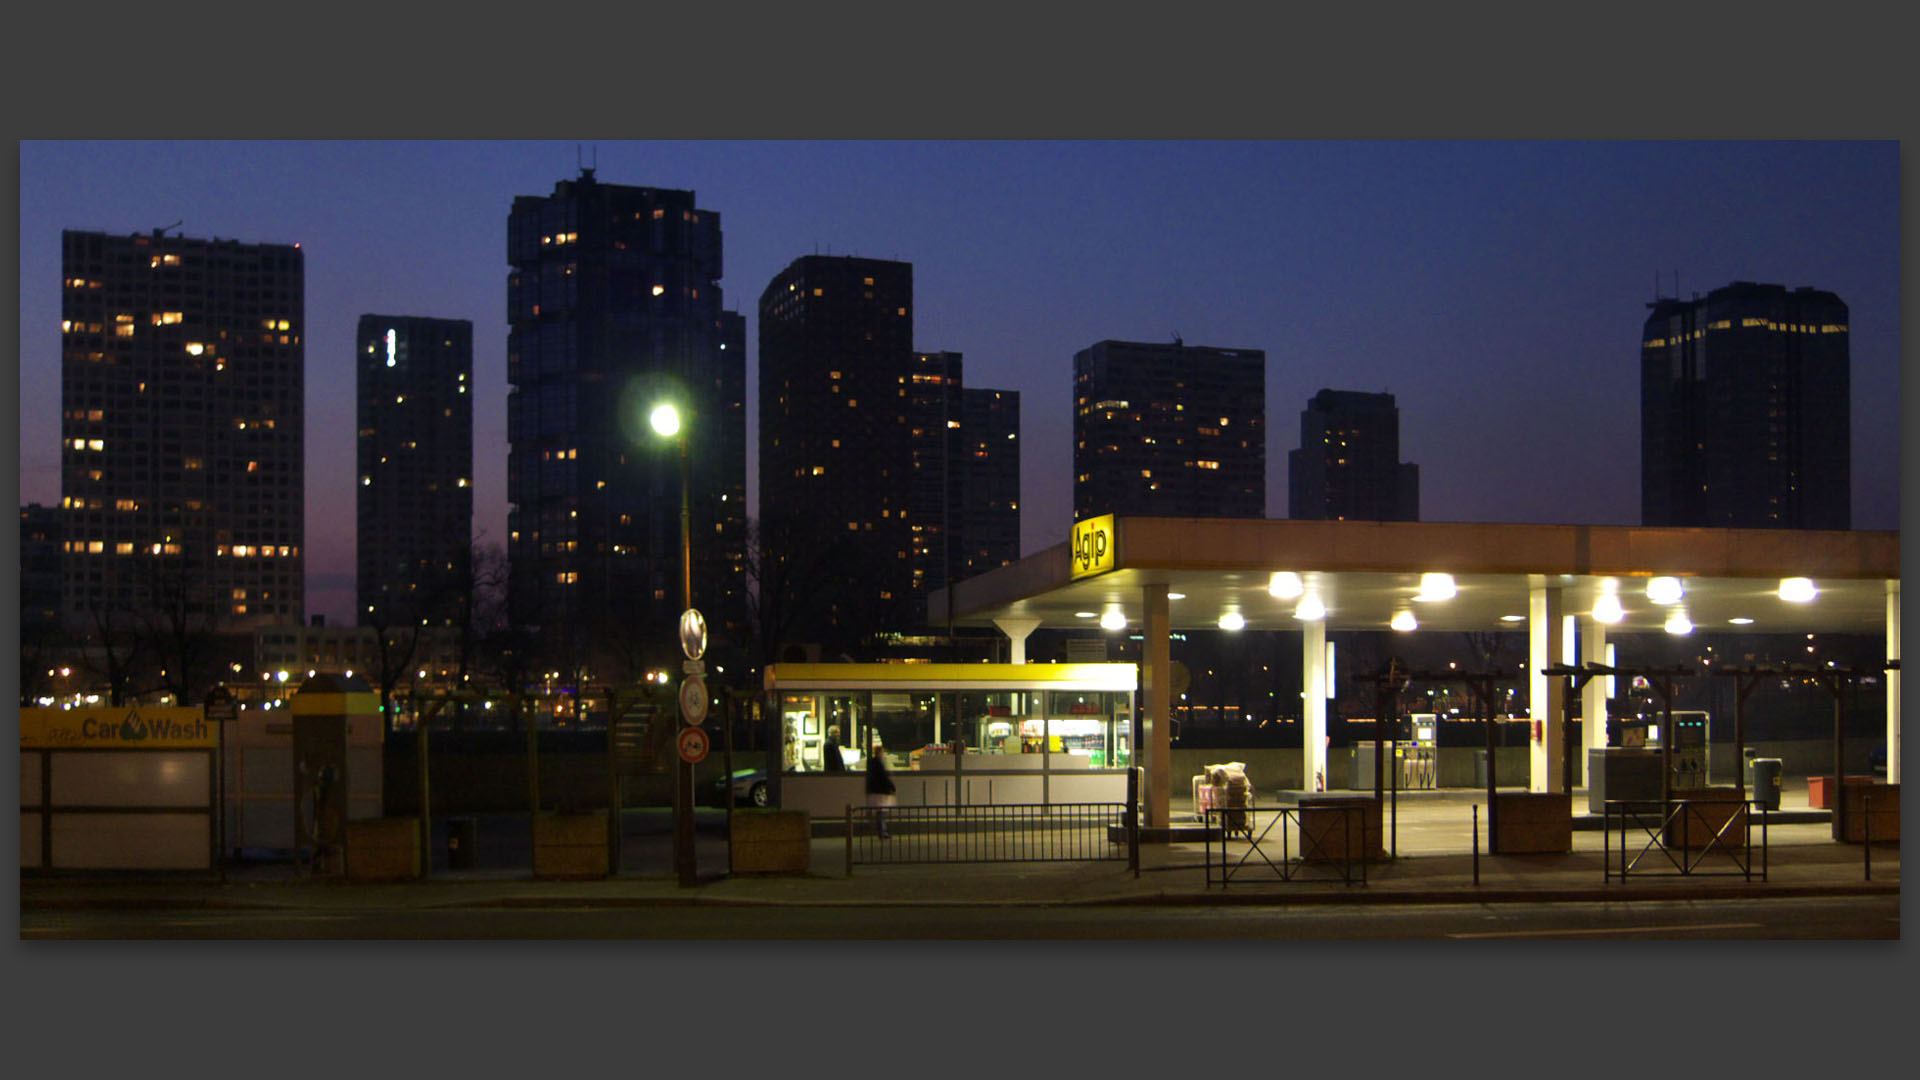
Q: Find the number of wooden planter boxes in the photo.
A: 7